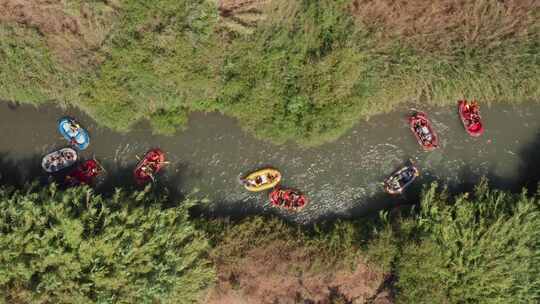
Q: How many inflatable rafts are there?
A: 9